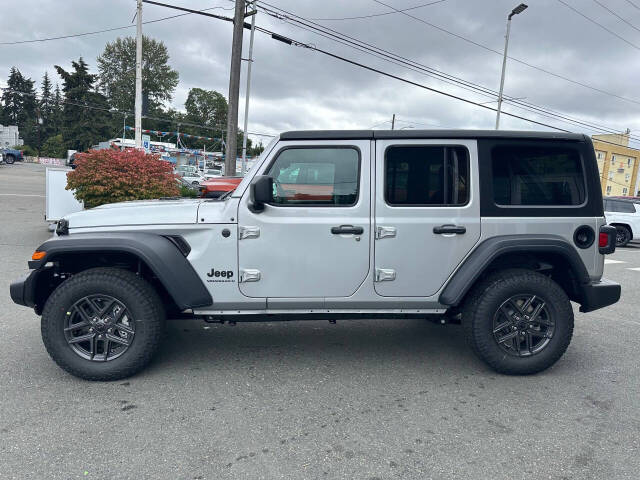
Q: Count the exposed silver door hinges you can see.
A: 4